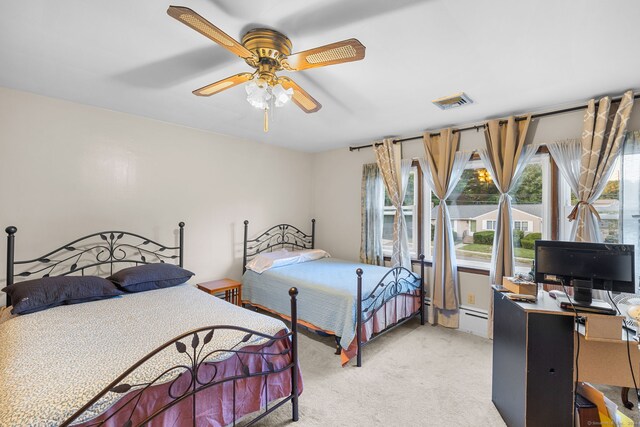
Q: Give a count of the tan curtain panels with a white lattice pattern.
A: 2